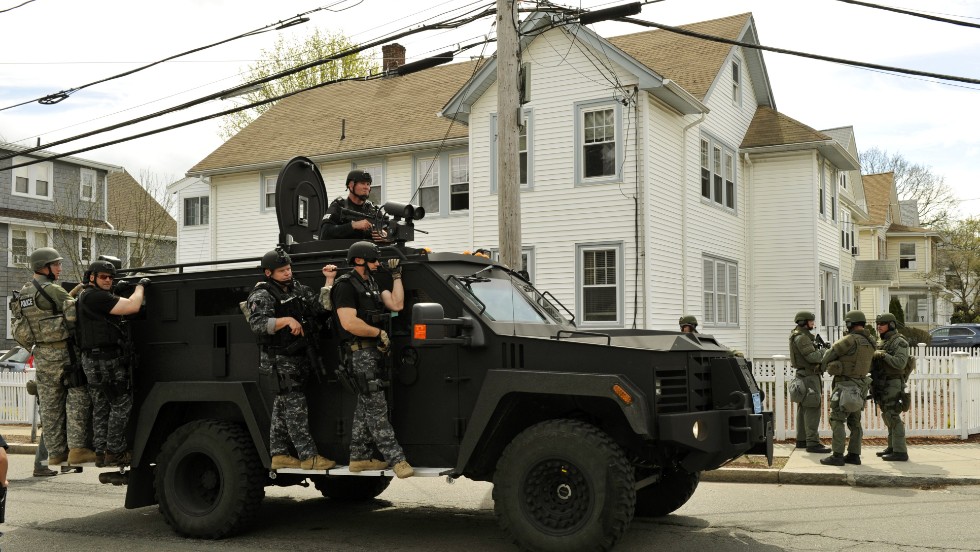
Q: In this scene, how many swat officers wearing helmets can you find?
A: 9